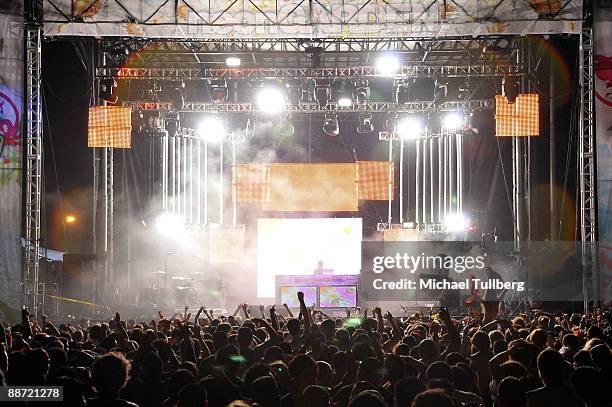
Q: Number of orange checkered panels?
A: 4